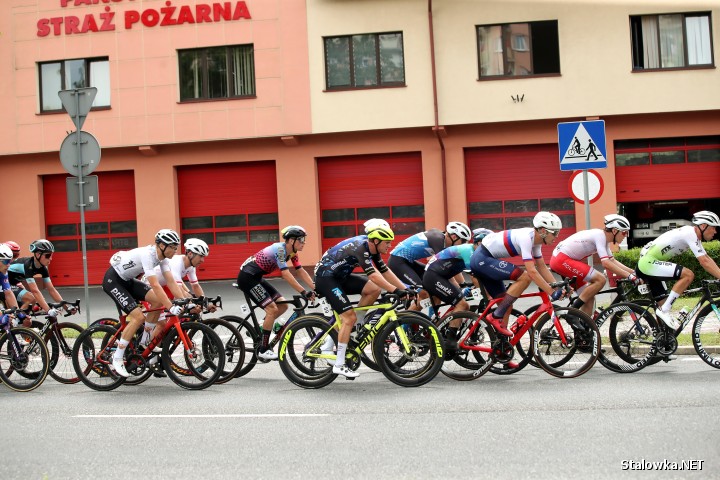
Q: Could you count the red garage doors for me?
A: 5